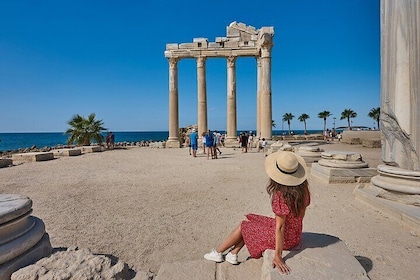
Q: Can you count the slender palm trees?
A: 5